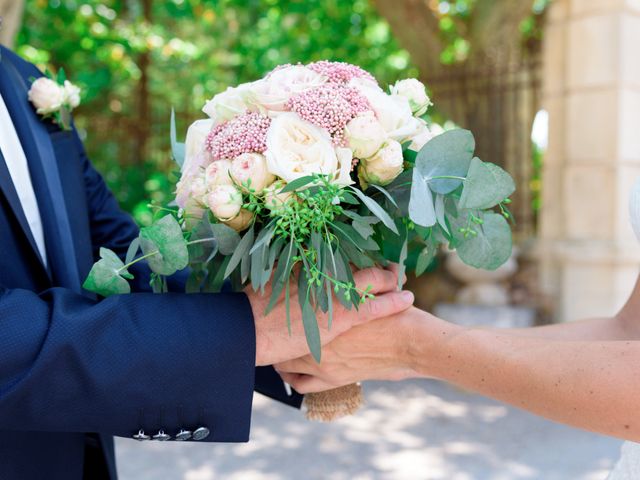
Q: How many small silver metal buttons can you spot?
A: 4